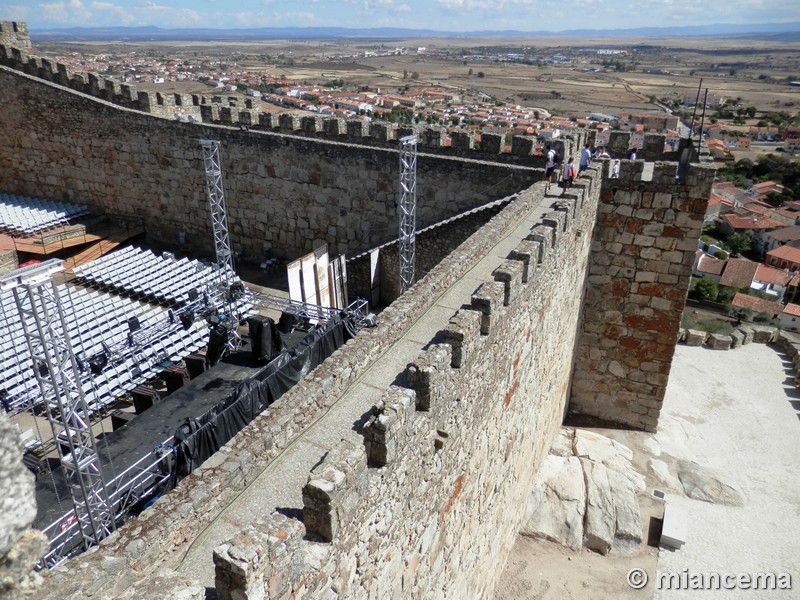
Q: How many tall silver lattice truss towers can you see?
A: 3